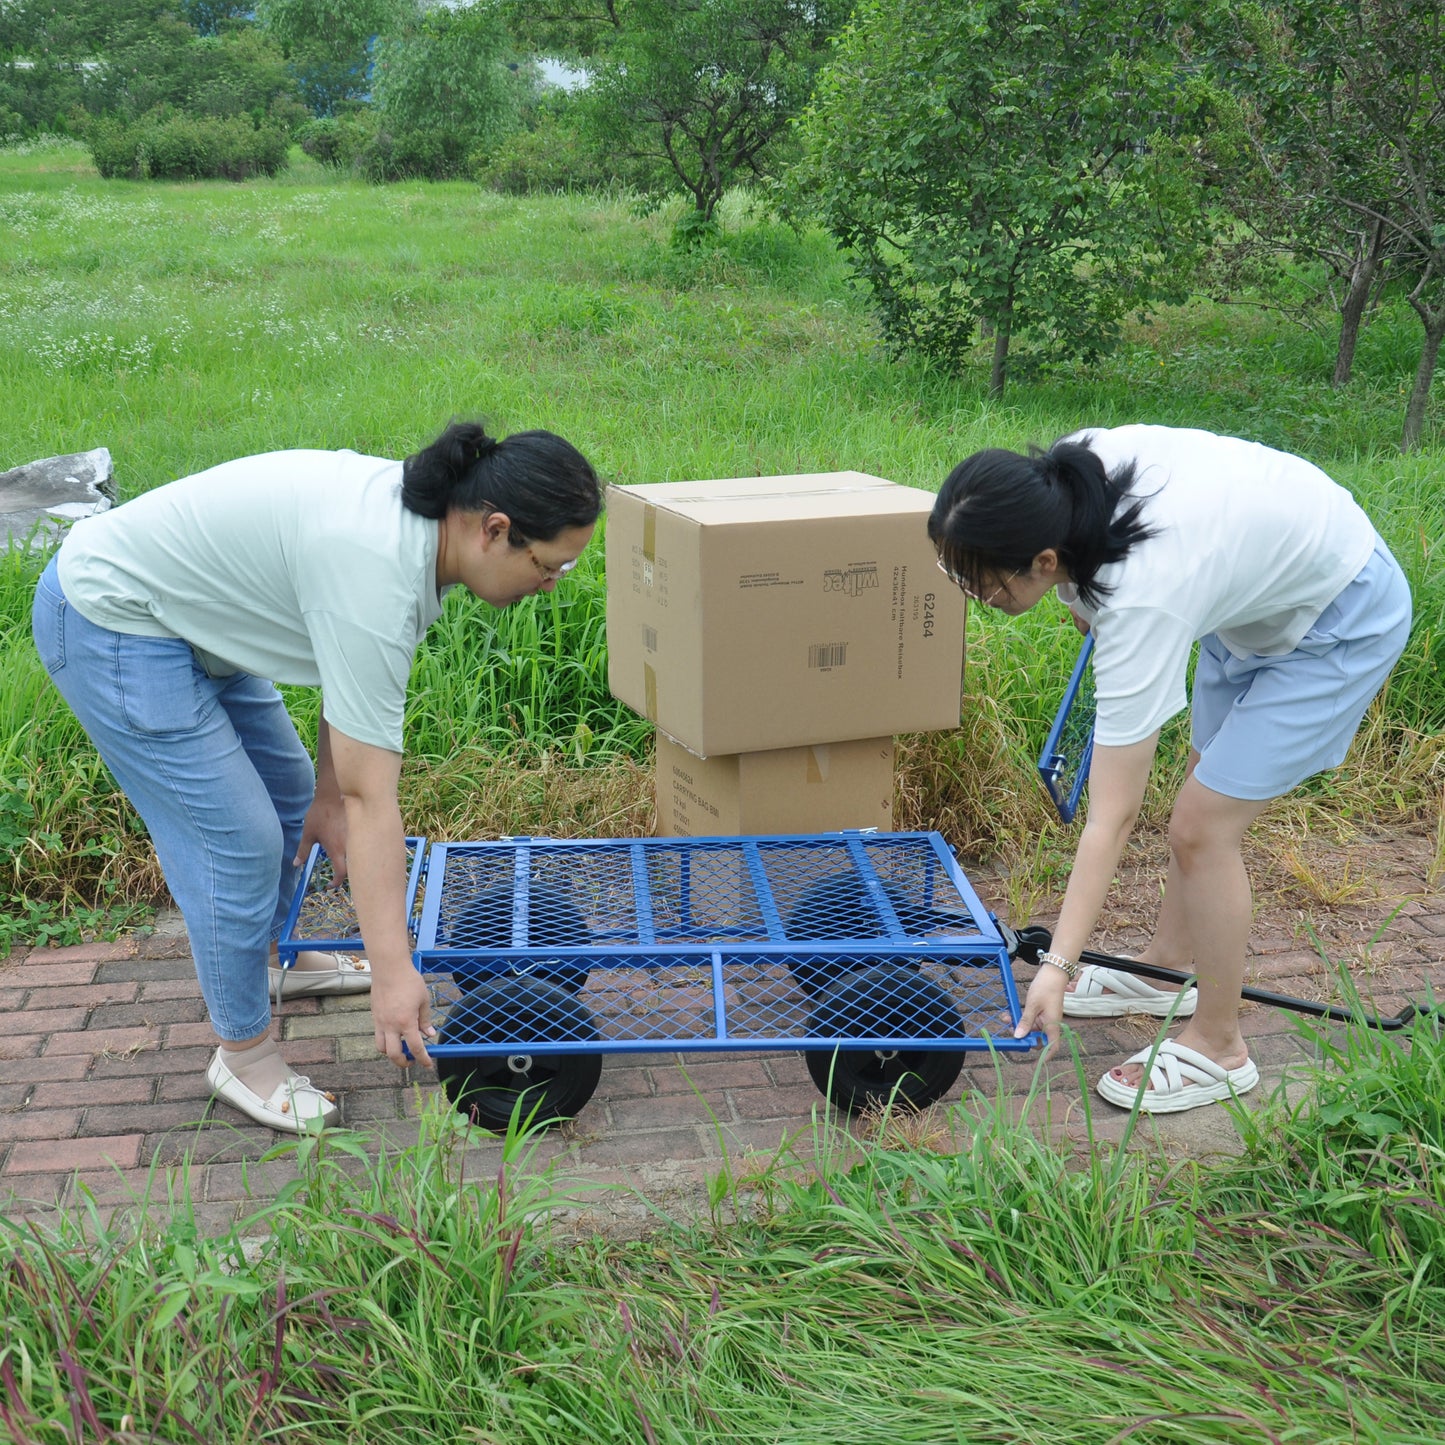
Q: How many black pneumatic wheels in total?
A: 4